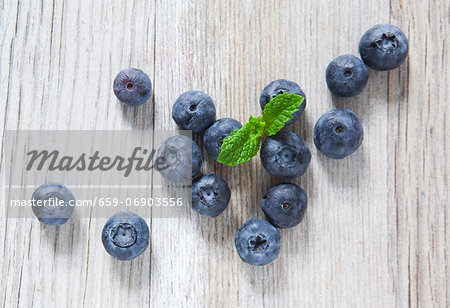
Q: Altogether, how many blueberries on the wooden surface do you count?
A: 14